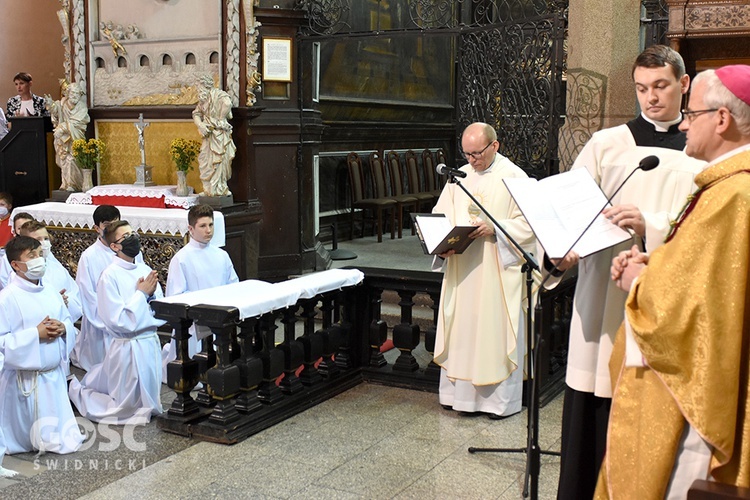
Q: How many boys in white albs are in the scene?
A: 6